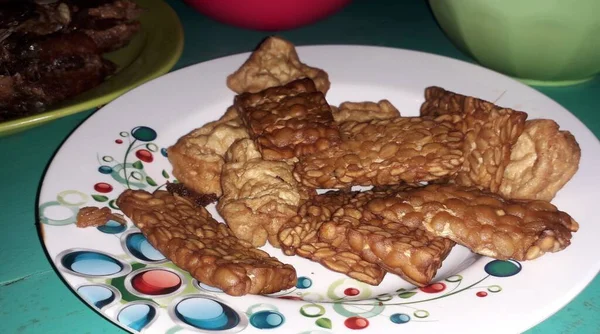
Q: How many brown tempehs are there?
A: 7